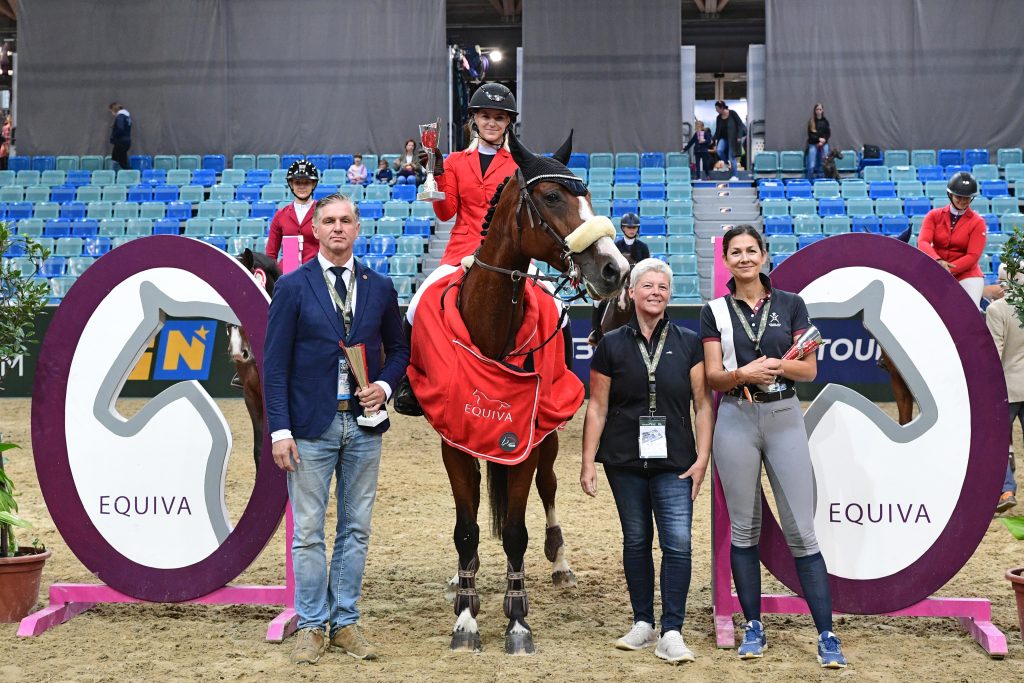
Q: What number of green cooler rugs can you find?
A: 0